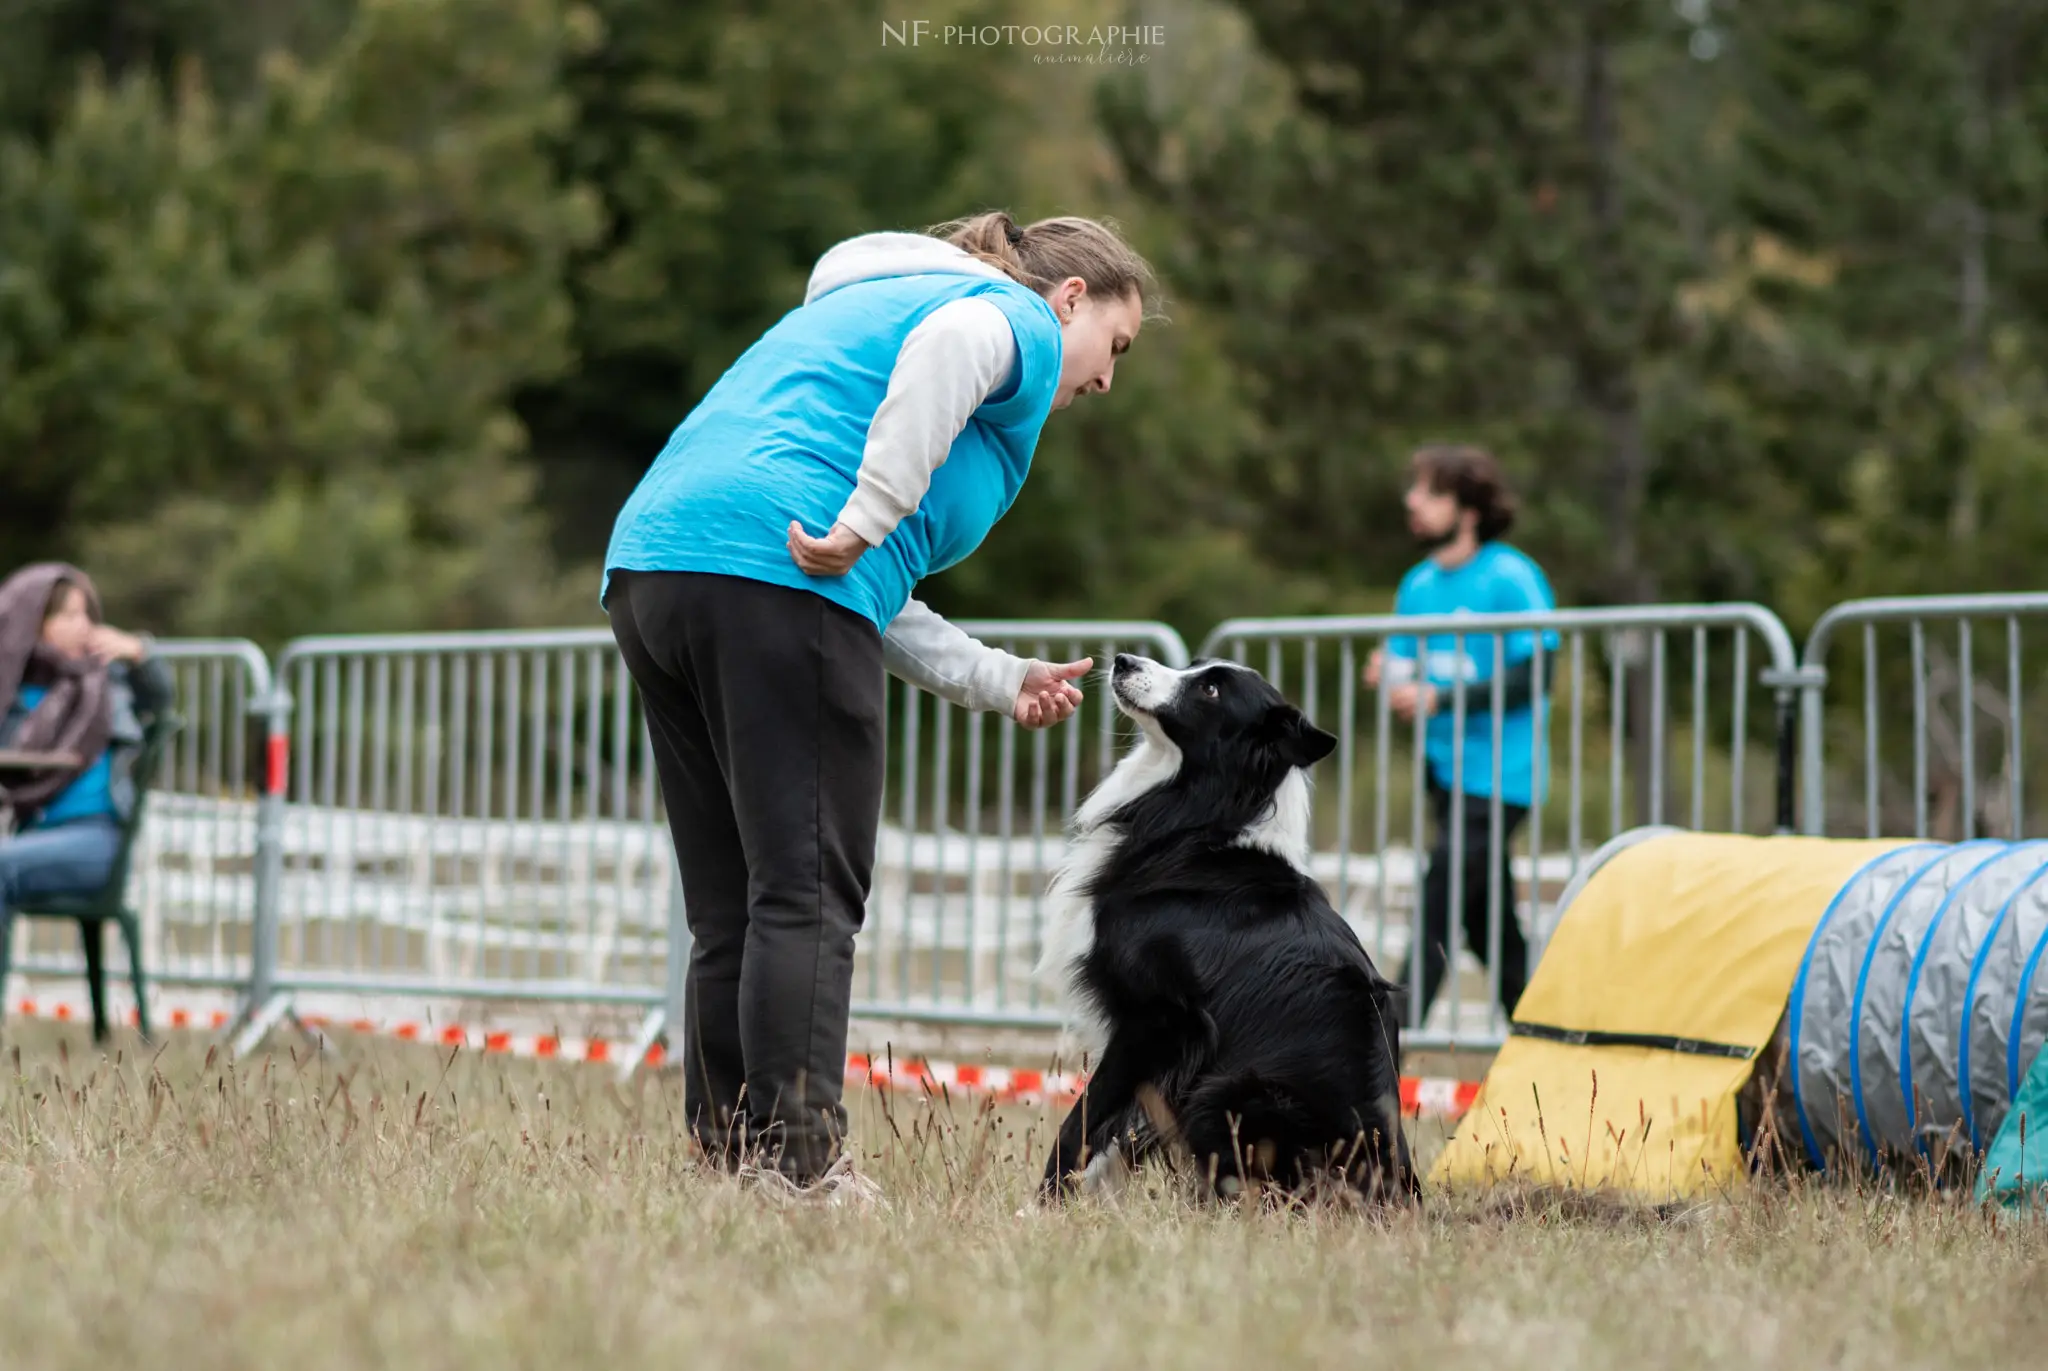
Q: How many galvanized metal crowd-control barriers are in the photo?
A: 5